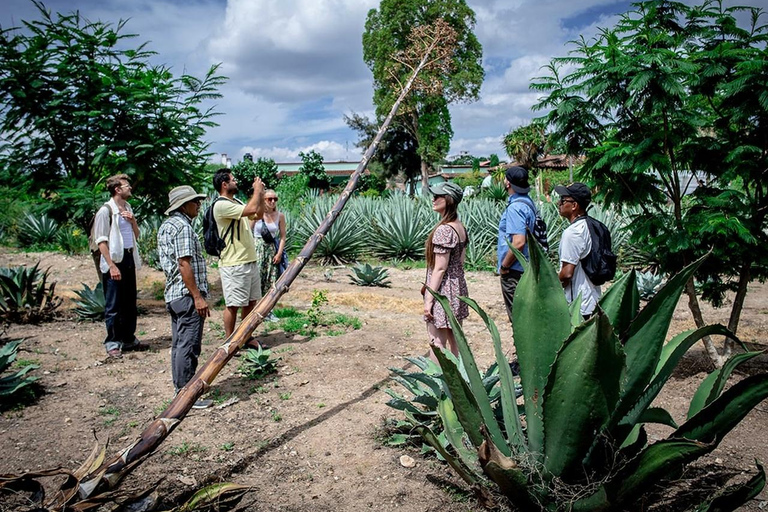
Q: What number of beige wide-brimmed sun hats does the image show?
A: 1